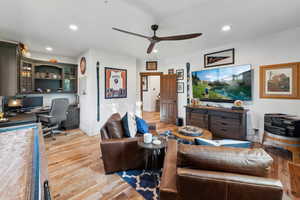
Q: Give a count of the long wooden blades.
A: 3